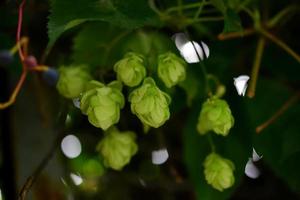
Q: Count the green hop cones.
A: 8